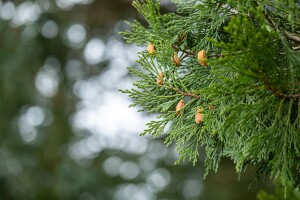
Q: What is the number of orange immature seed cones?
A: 6